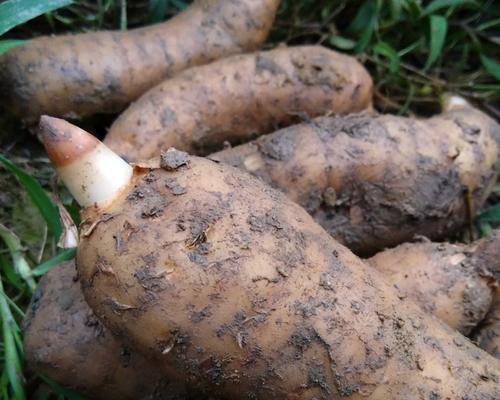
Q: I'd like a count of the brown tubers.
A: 6